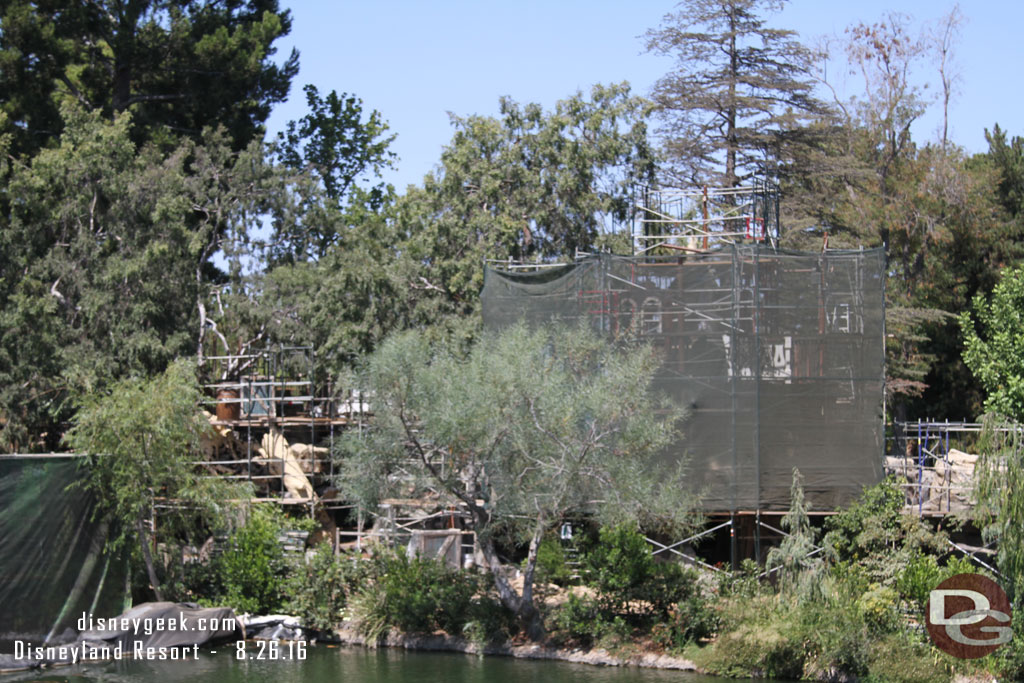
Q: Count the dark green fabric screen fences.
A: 2